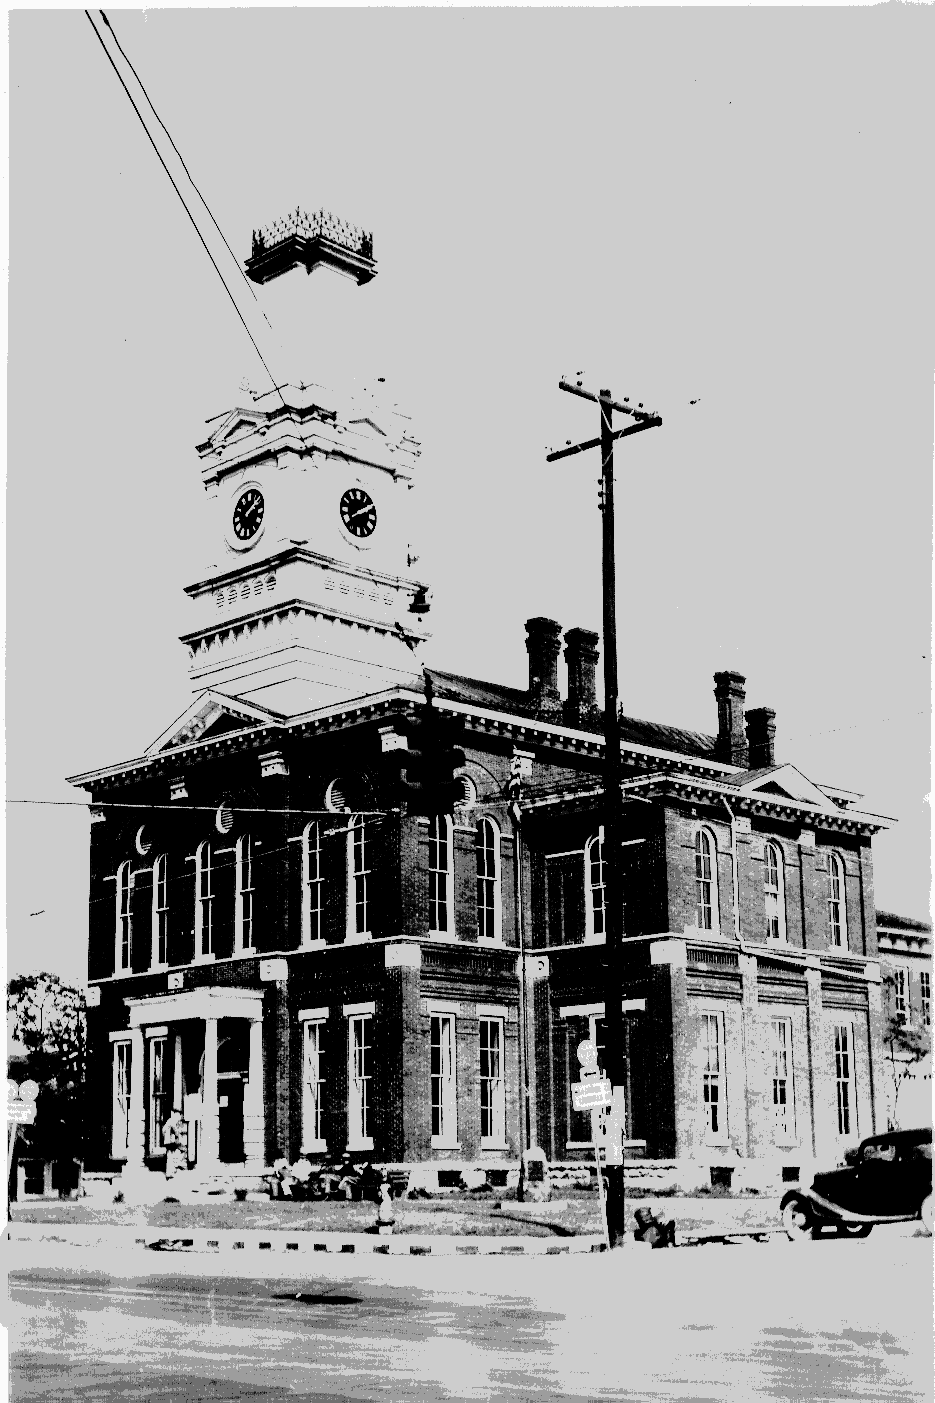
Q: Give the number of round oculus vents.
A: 4